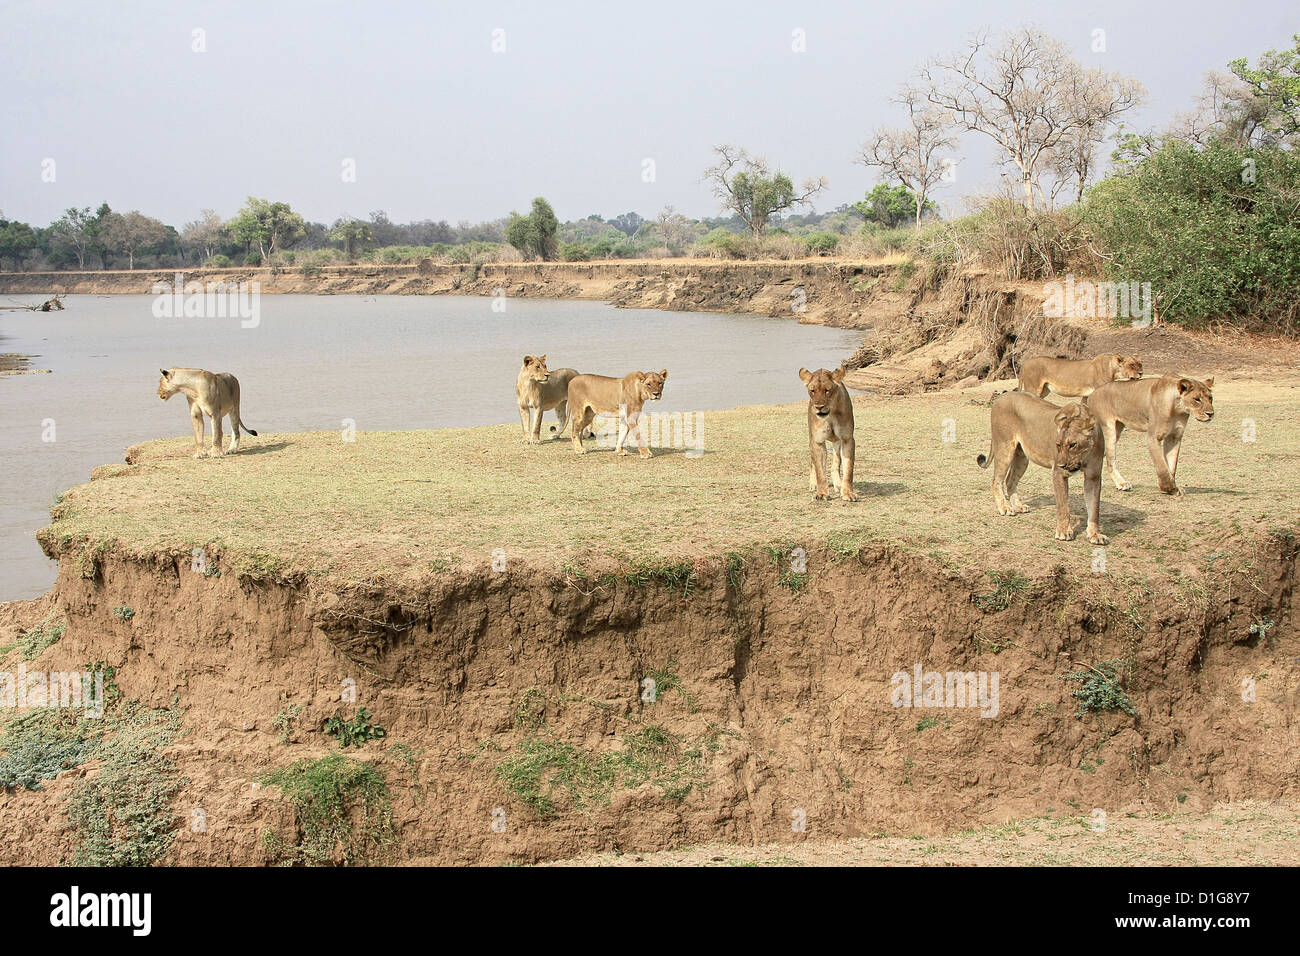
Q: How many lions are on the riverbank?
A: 7